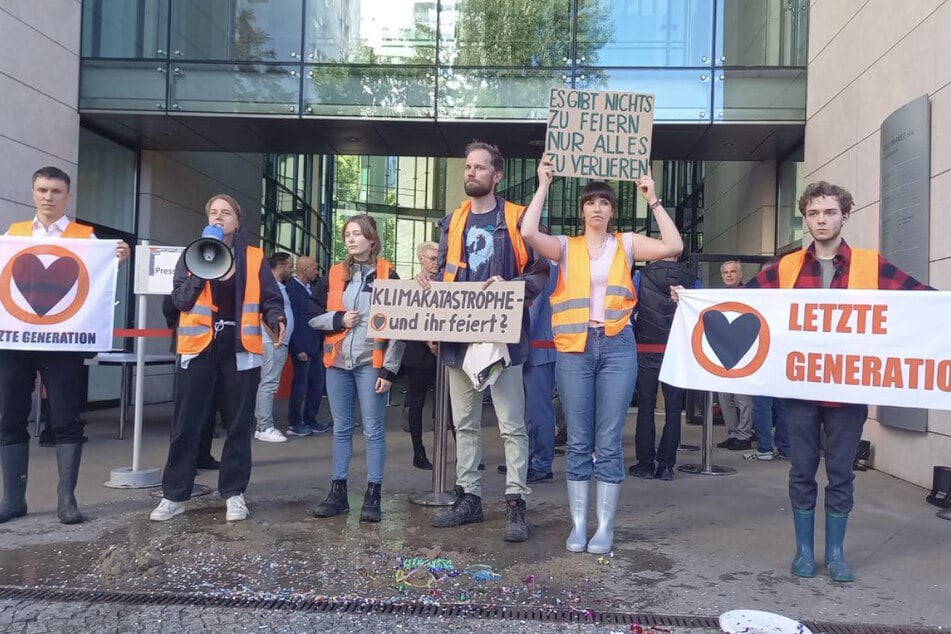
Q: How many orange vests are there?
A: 6